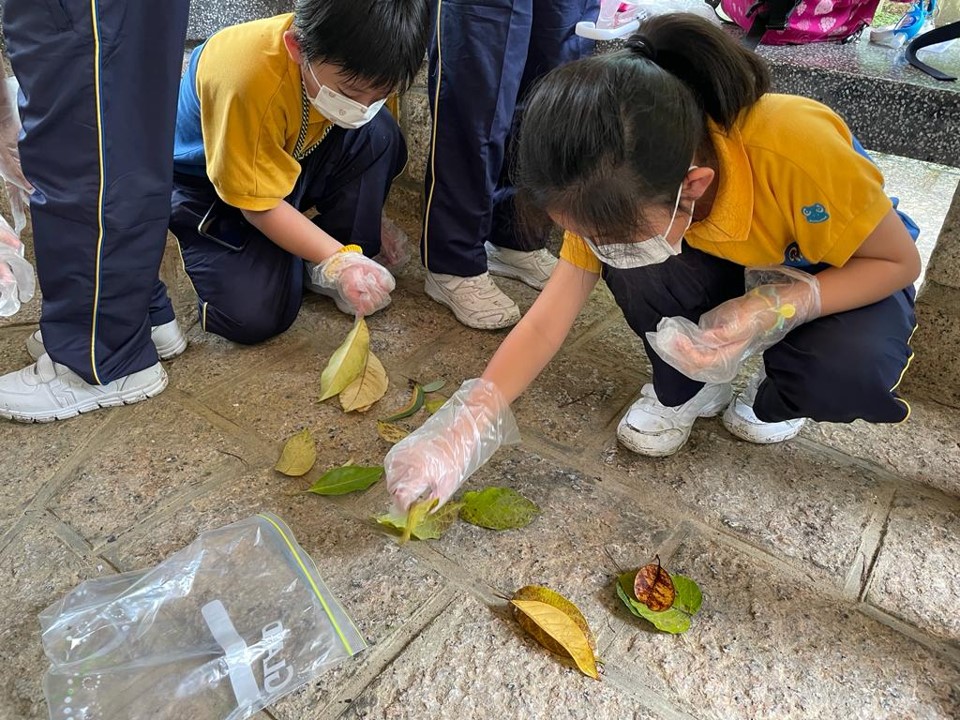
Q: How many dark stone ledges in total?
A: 1